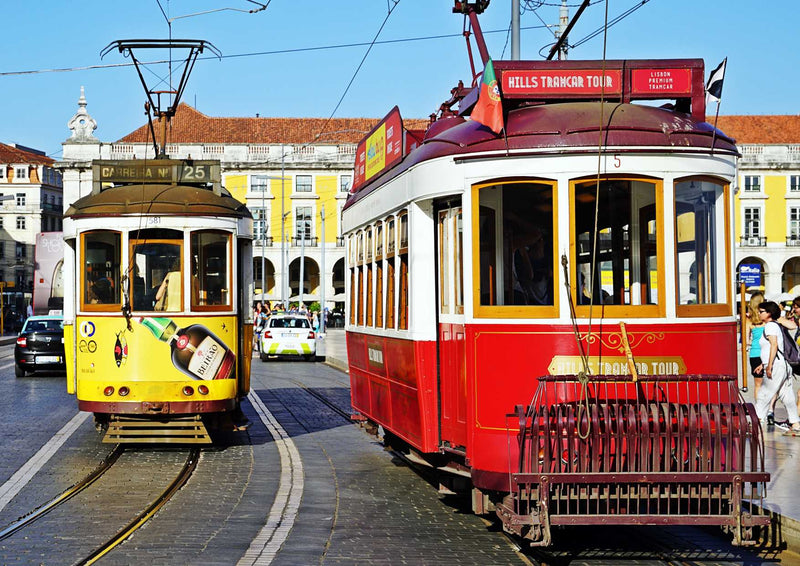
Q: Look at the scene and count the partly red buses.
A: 1